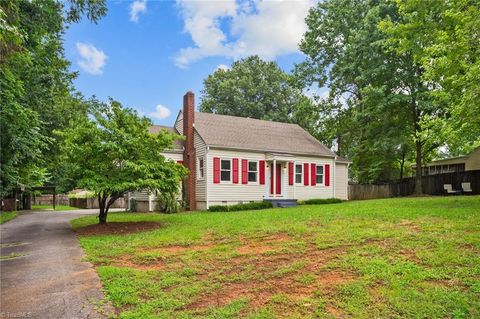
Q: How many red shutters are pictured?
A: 8